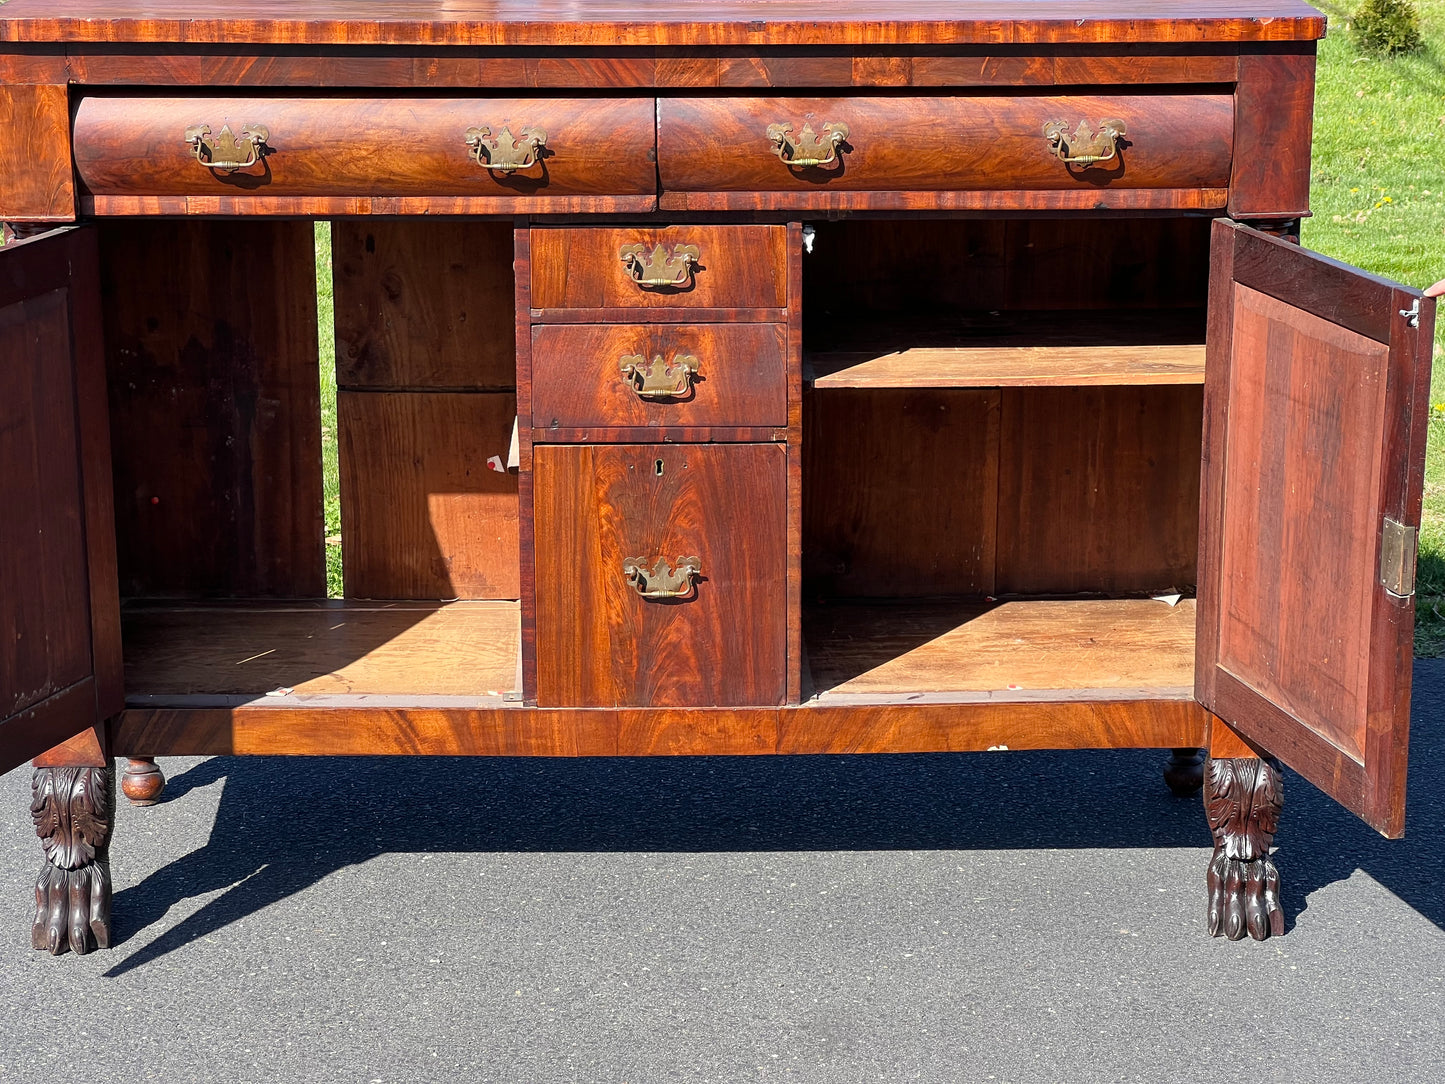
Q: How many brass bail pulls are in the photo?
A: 7